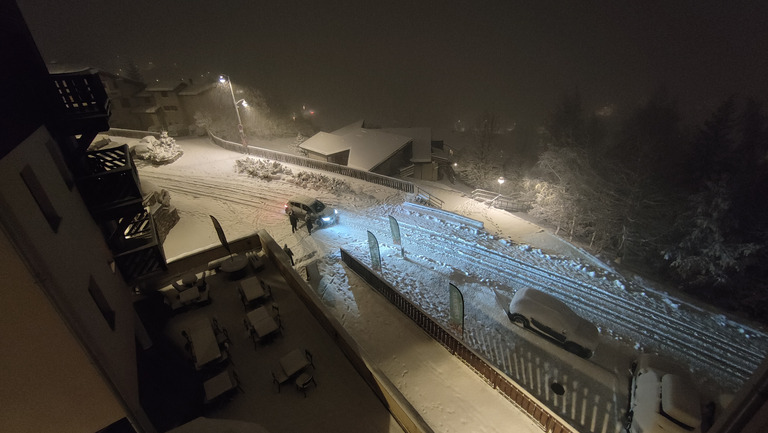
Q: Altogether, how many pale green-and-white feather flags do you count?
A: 3